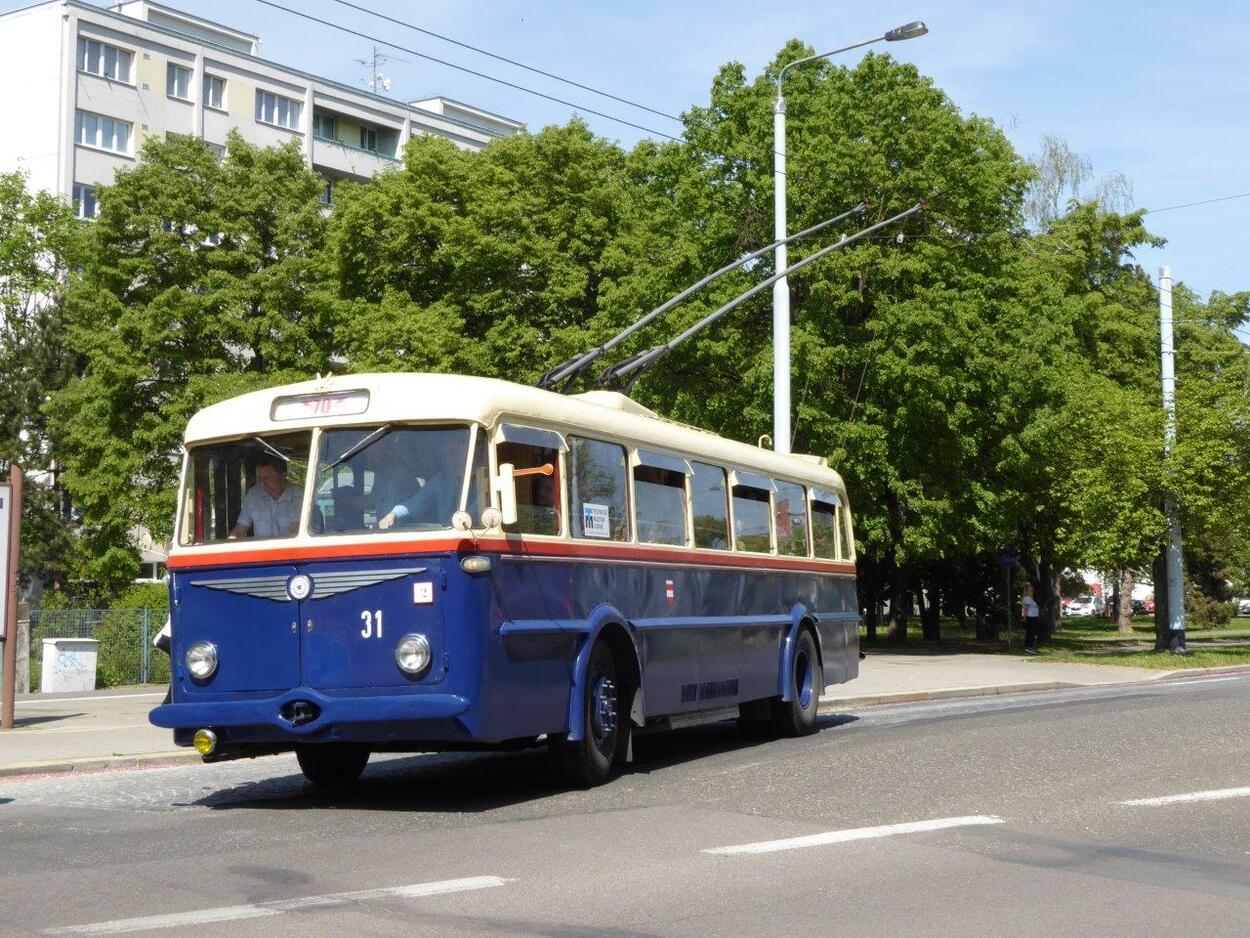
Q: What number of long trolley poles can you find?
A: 2